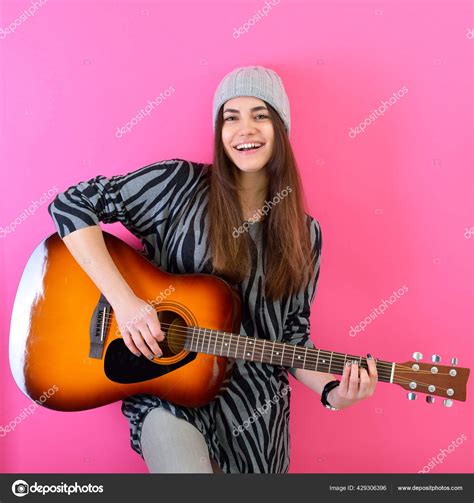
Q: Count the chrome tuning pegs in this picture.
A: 6